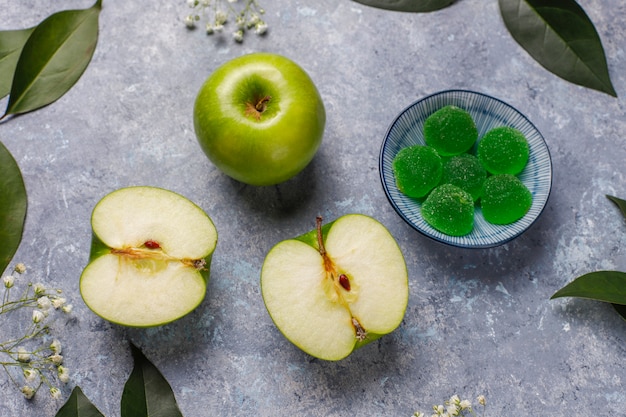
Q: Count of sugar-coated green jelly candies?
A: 6